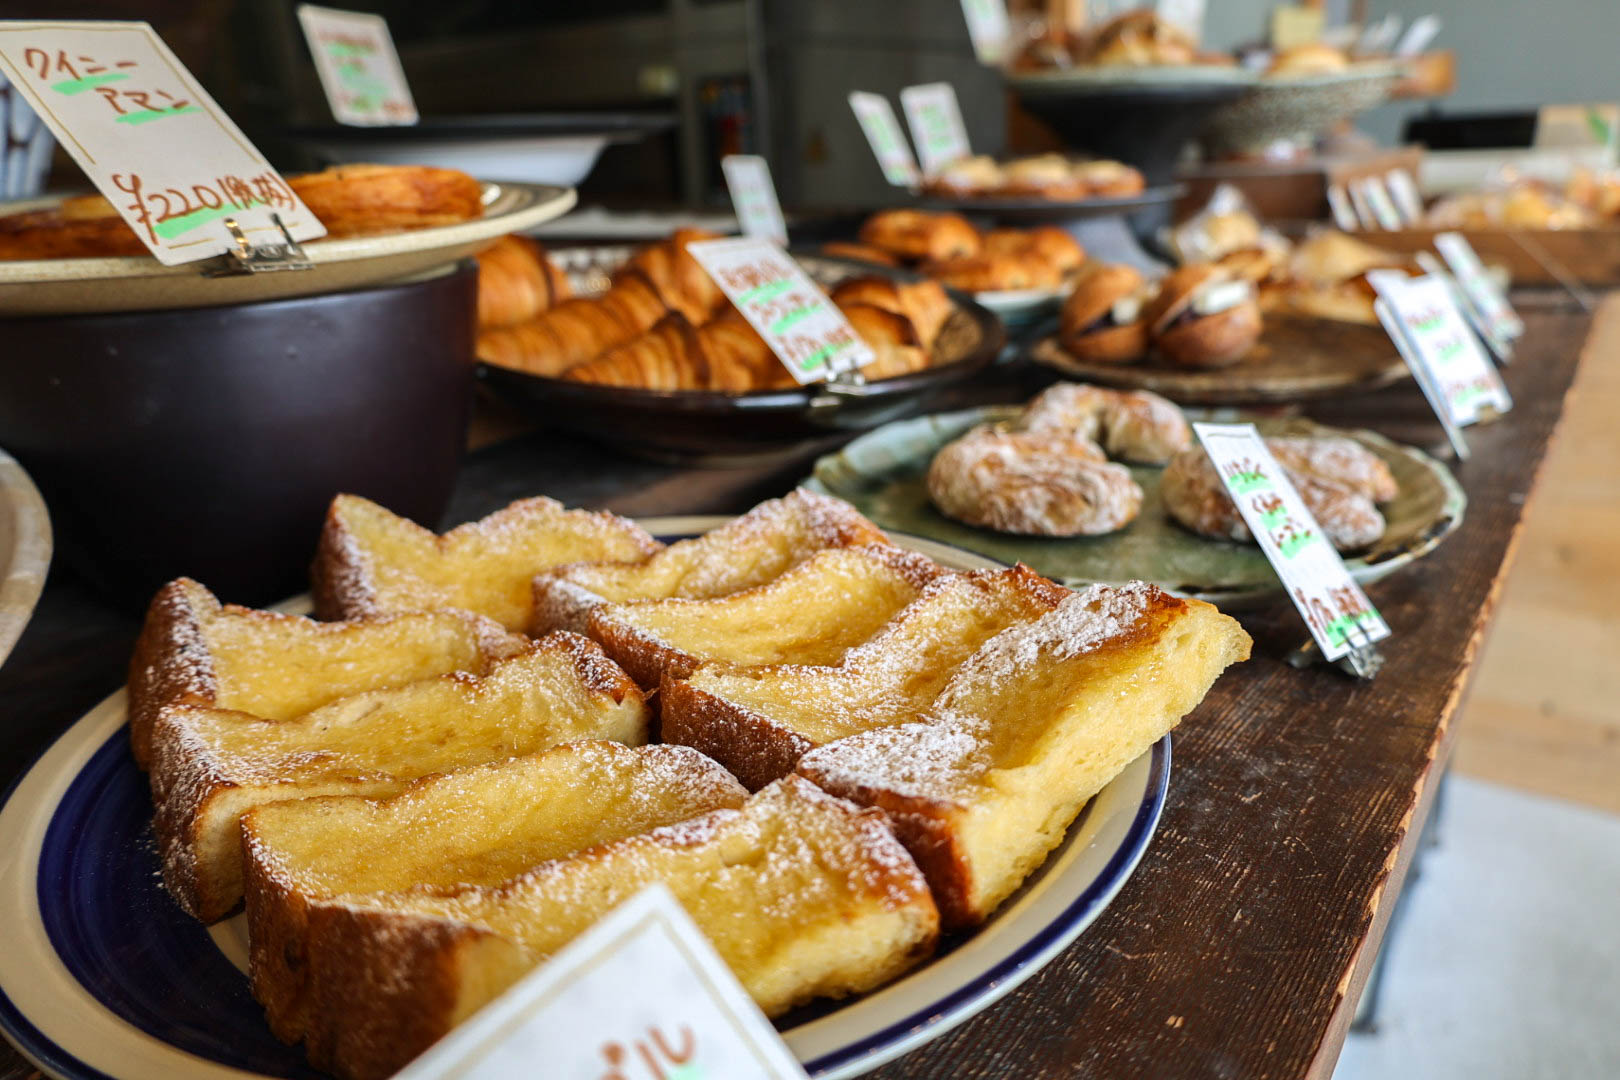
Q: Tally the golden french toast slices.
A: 9